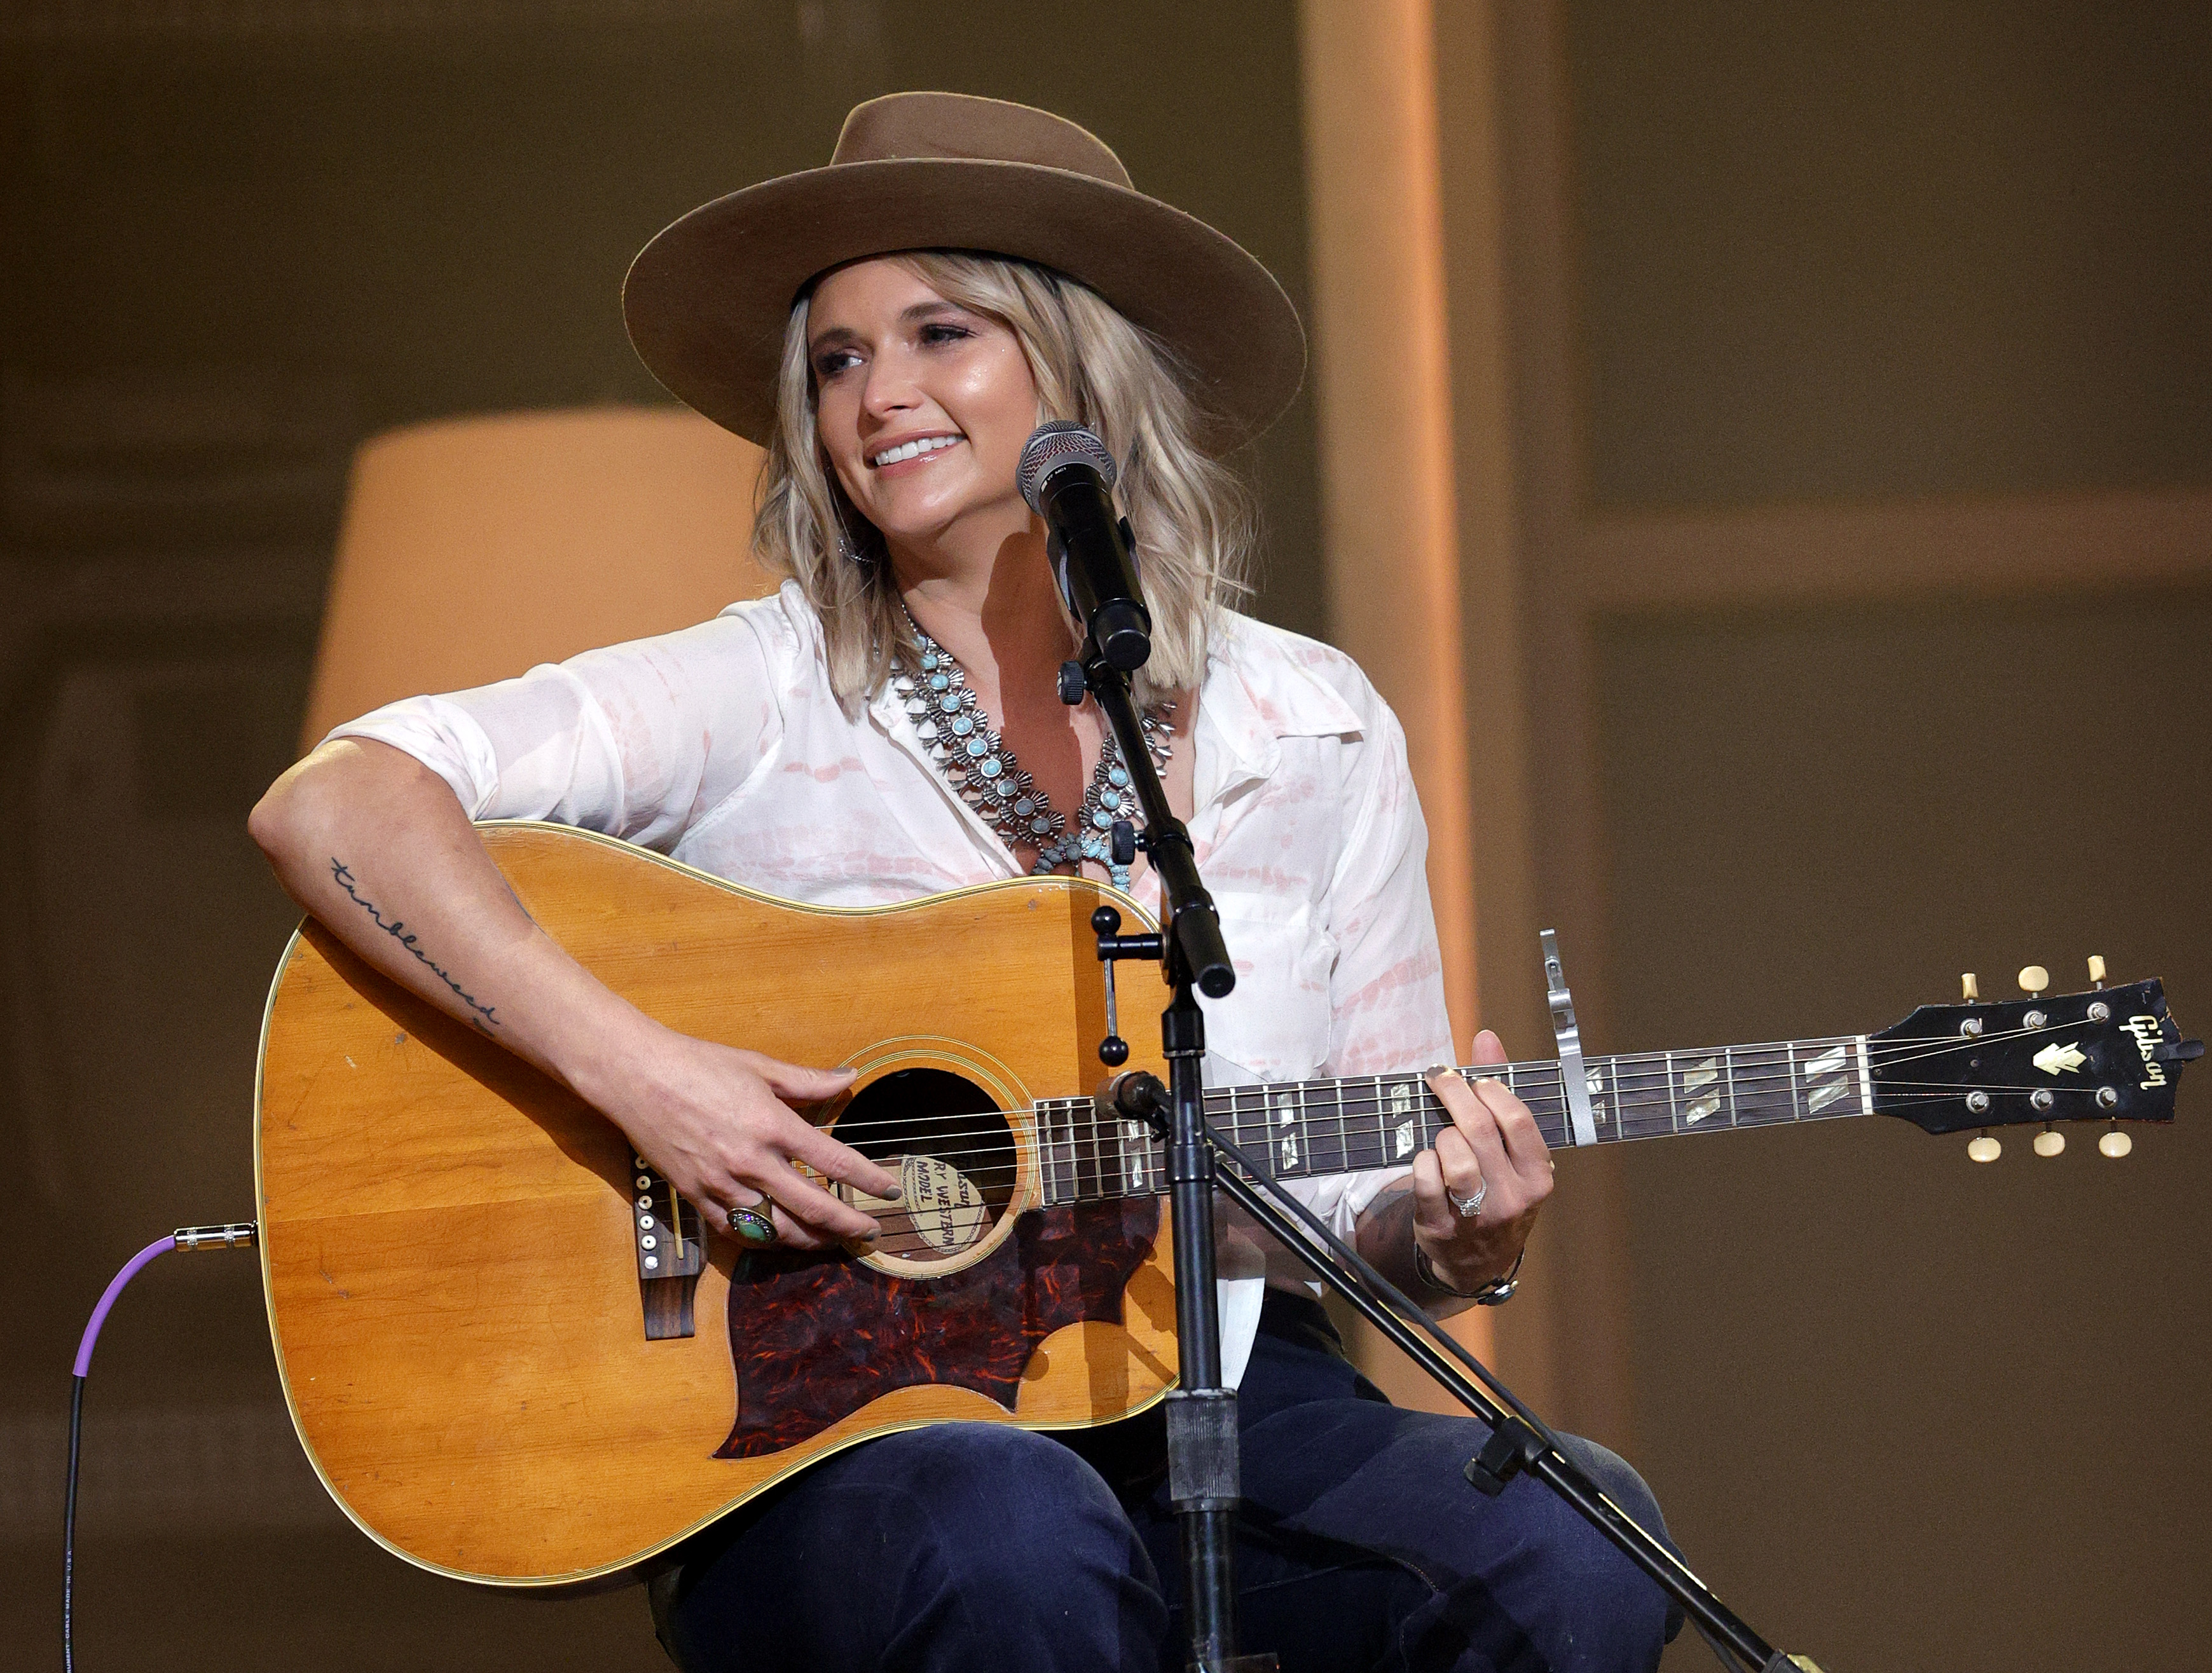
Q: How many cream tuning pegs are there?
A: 6